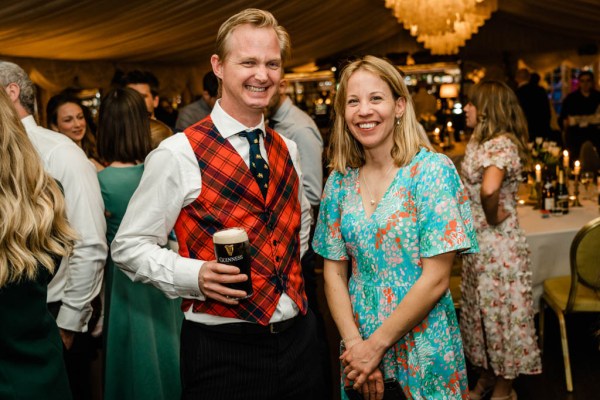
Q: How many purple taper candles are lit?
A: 0